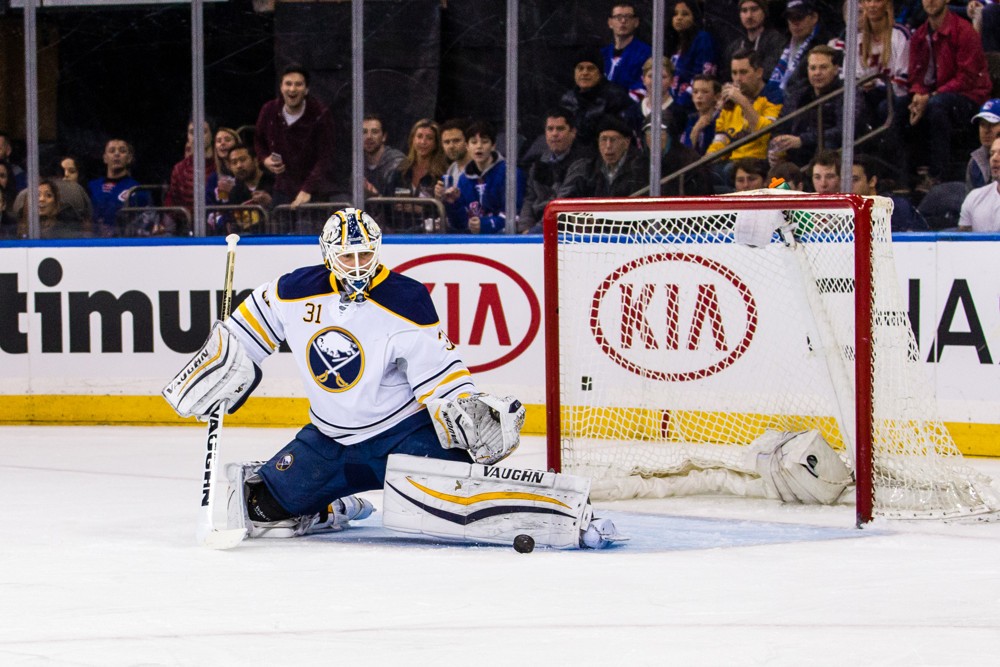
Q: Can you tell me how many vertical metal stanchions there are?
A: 6